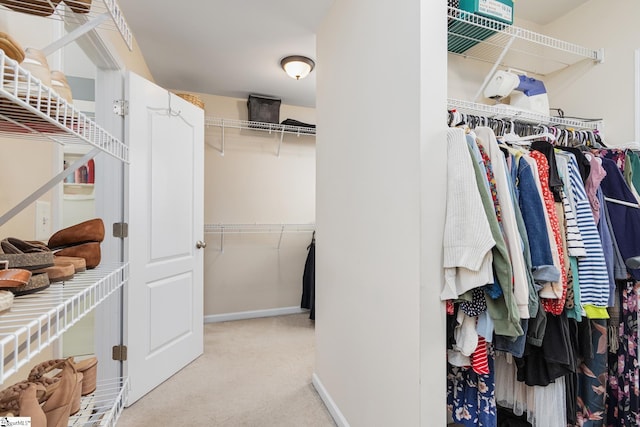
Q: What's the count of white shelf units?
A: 8